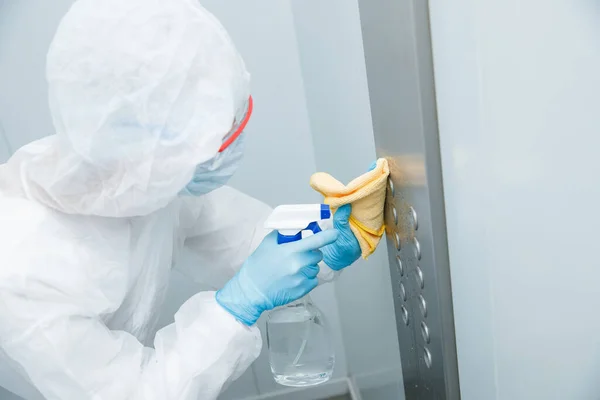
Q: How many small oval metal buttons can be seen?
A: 12